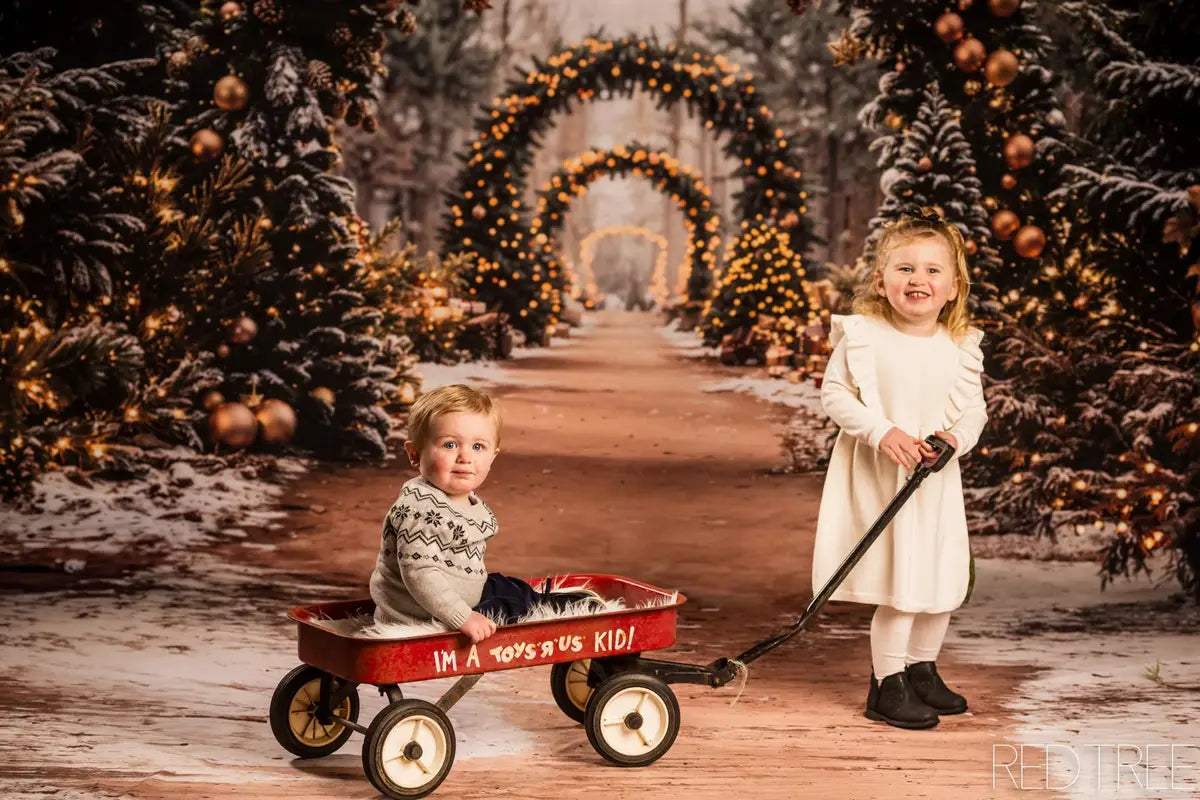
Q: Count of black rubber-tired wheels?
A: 4